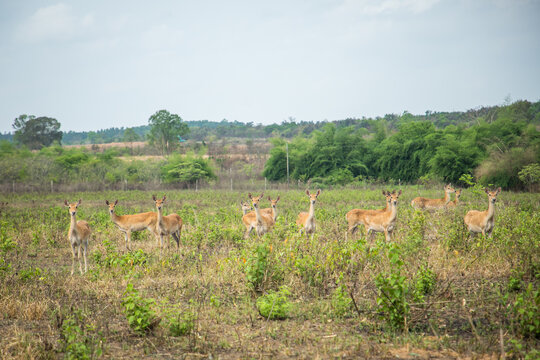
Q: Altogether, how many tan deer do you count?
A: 12